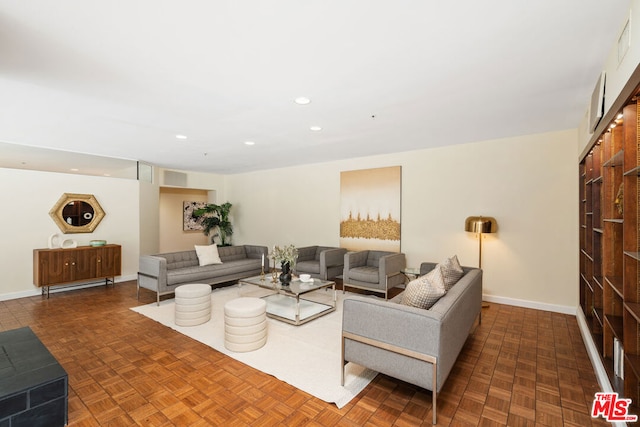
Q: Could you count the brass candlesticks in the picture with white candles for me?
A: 2